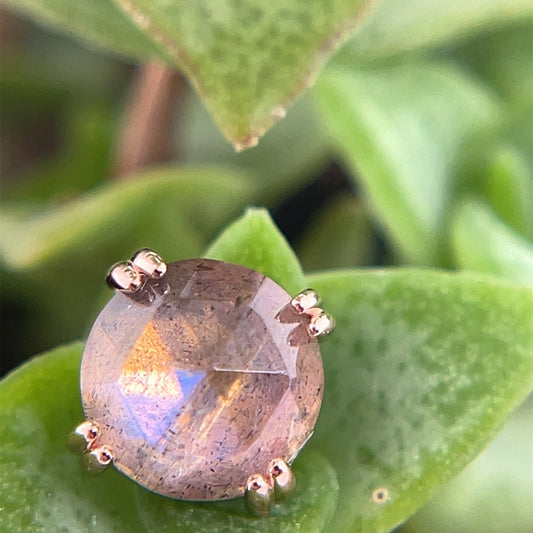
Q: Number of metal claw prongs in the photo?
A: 8